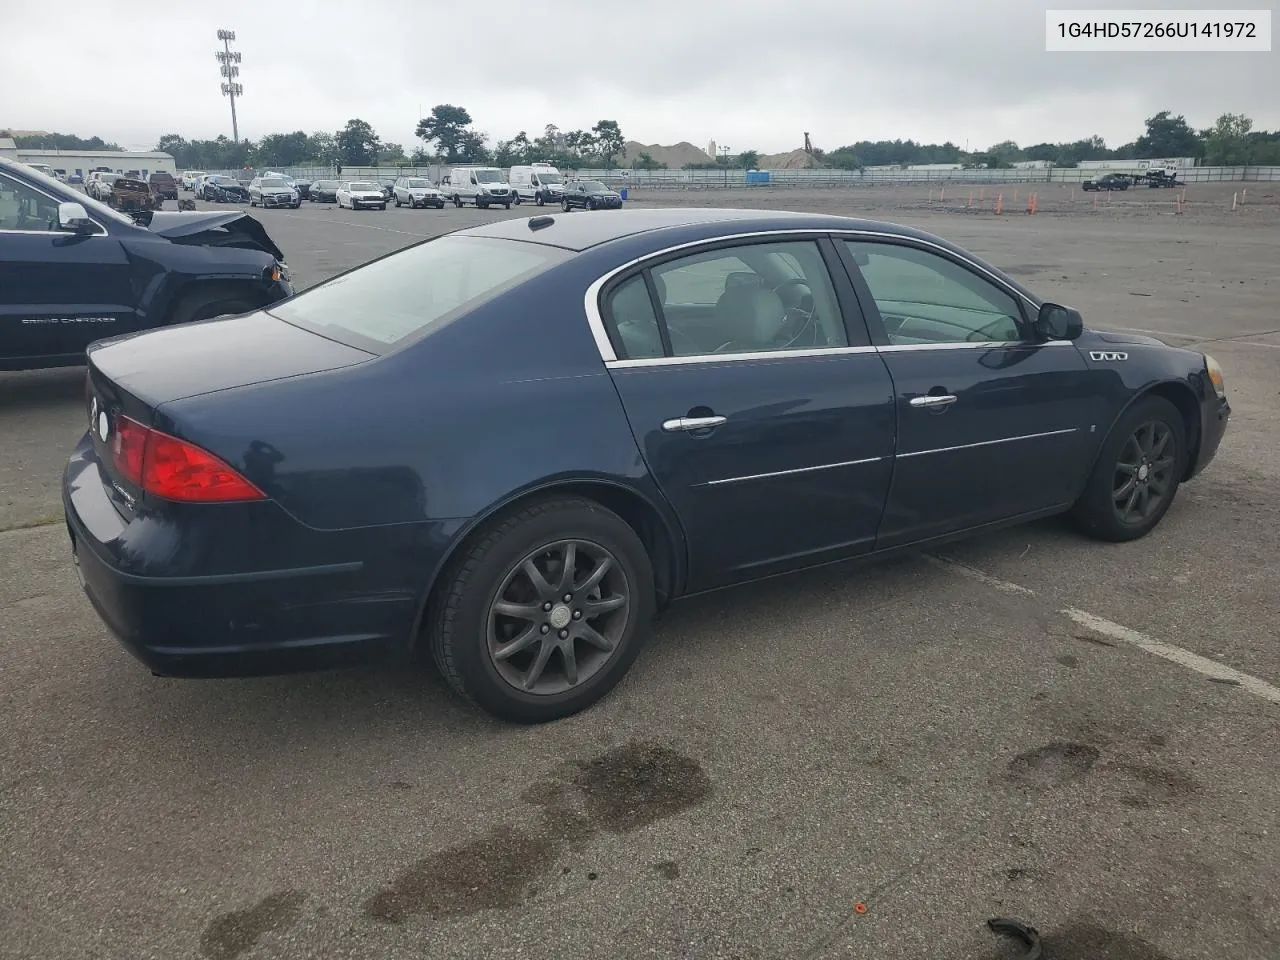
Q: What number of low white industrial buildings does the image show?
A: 1